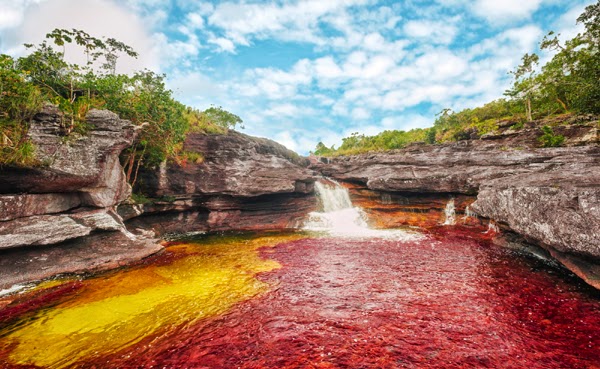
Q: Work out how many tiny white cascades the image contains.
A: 3